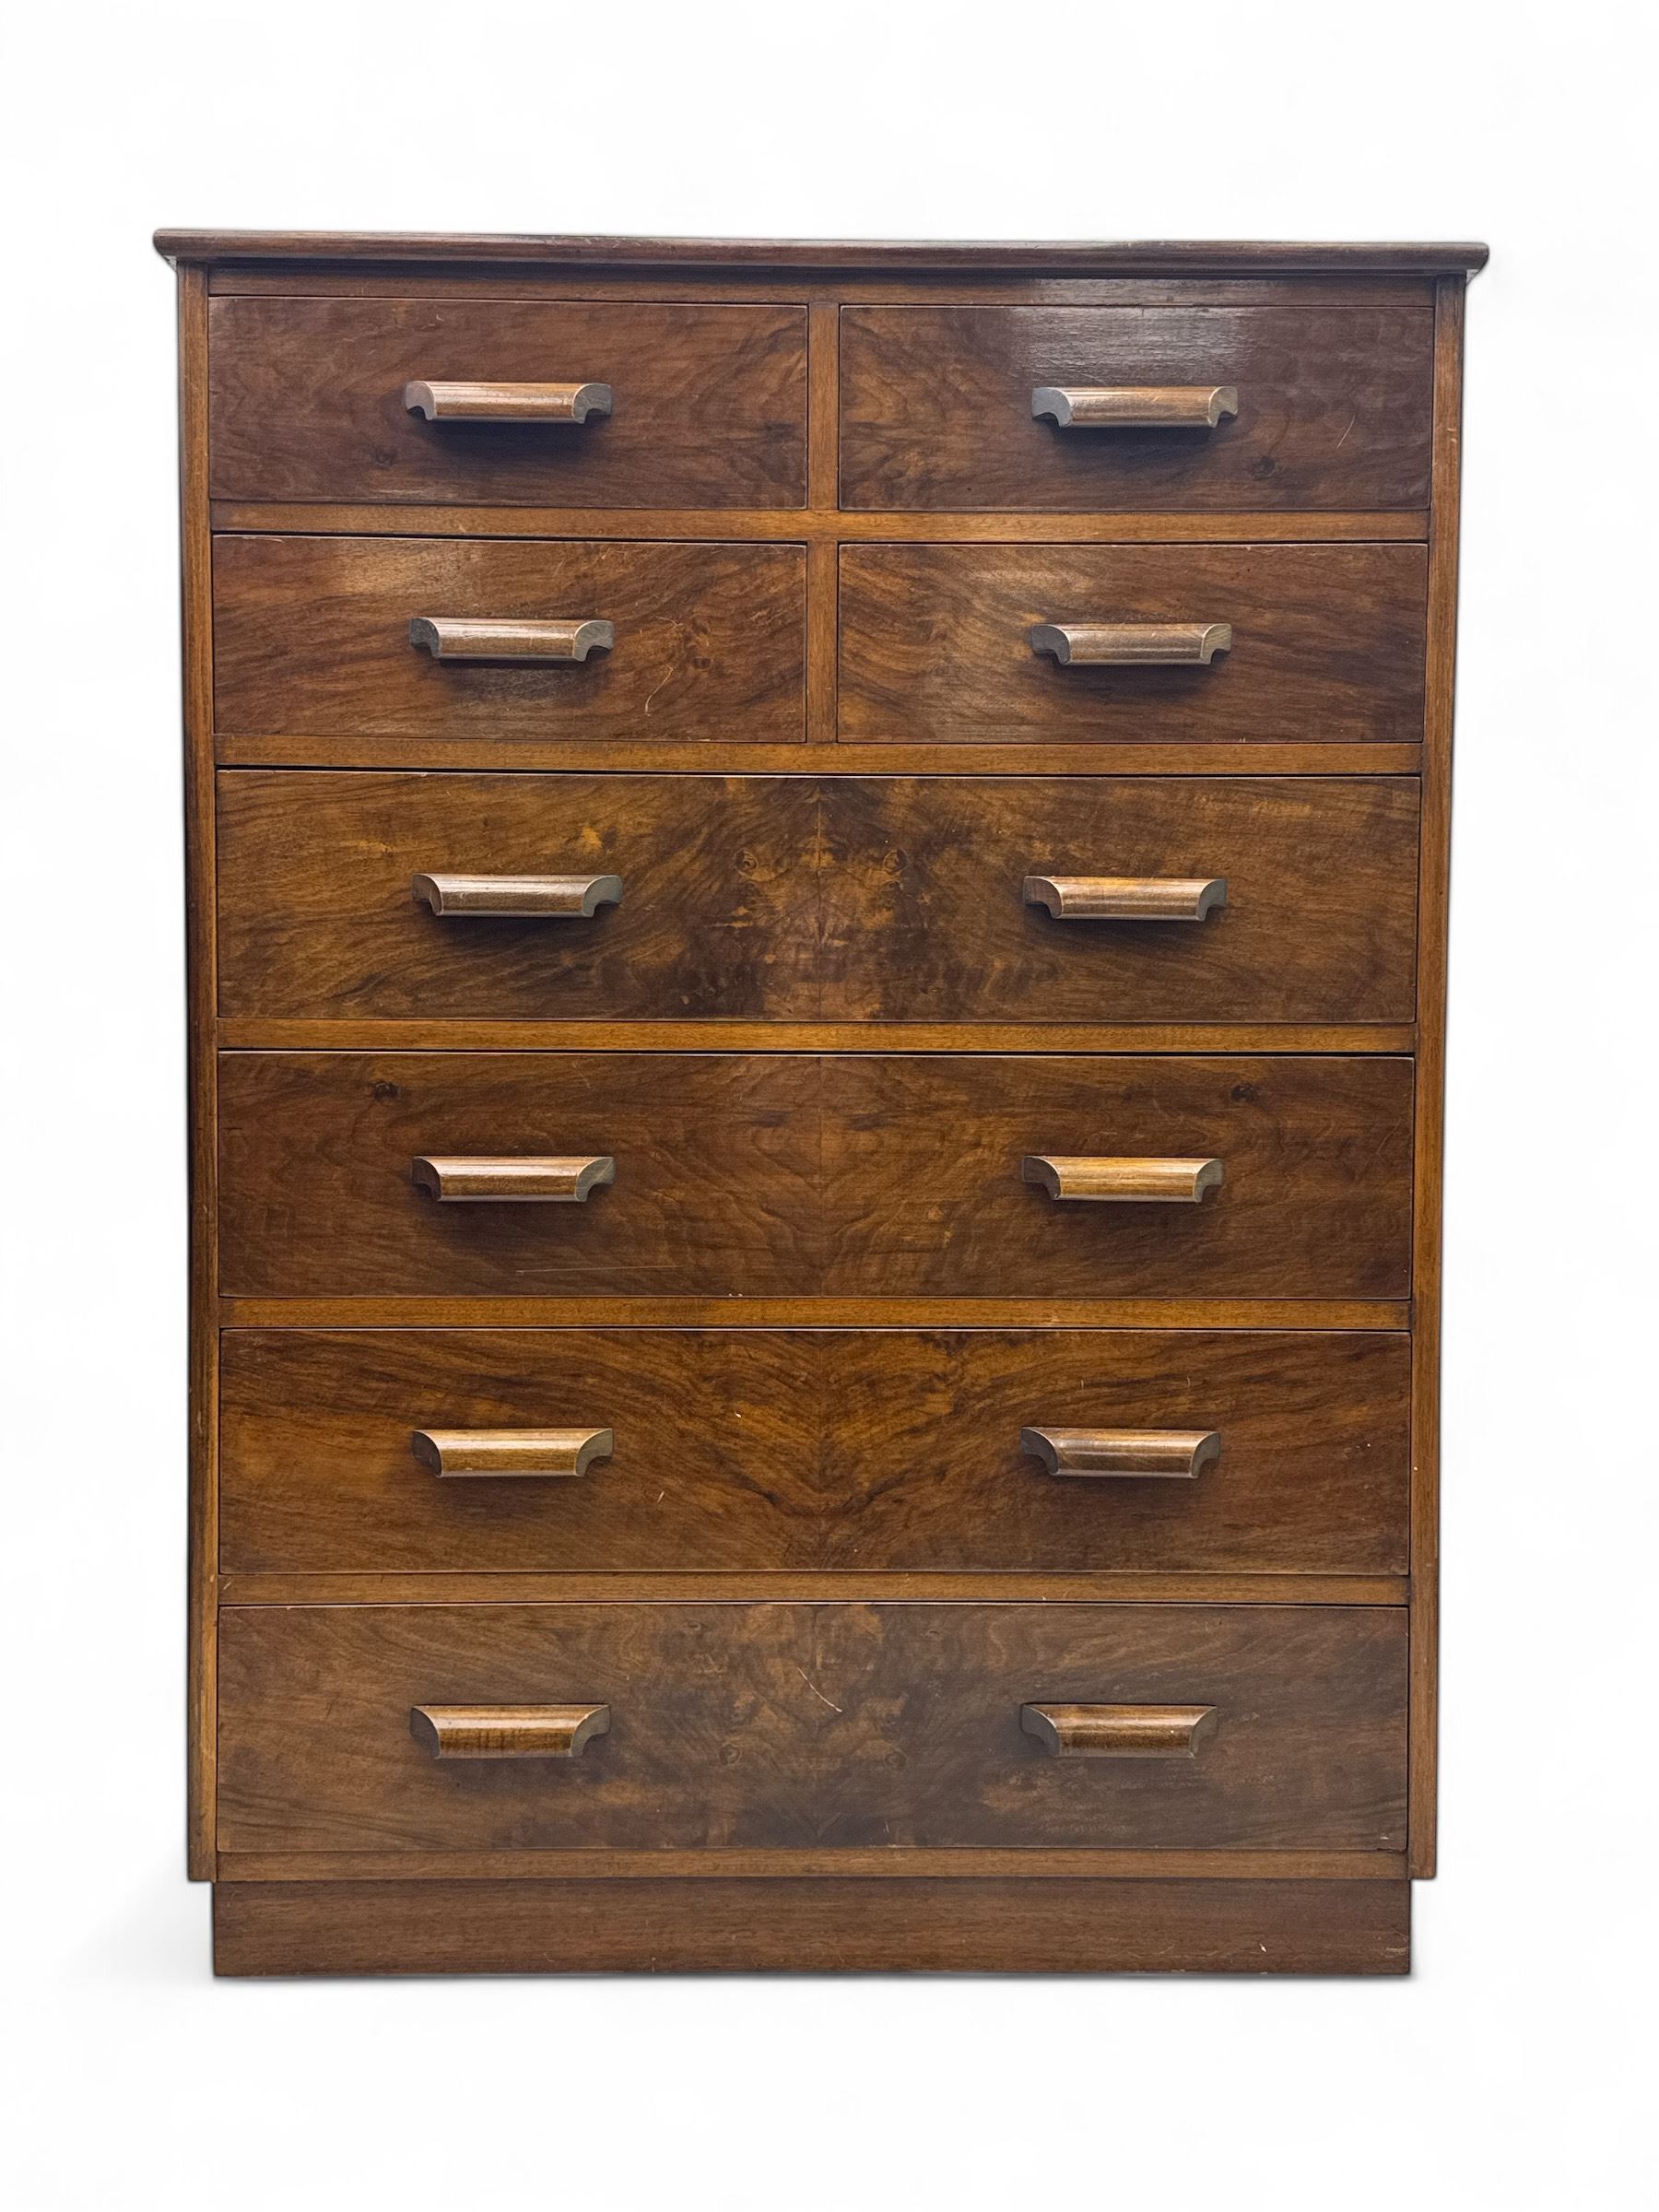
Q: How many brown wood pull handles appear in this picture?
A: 12